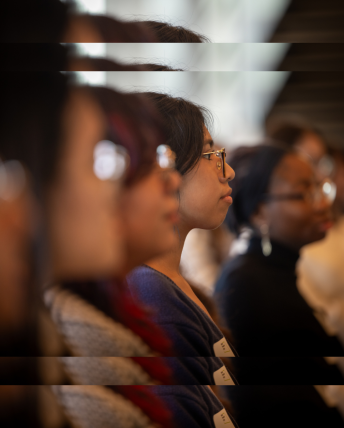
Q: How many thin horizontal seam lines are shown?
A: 4